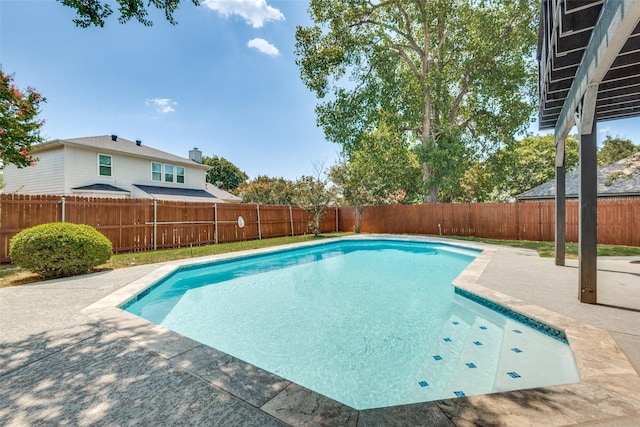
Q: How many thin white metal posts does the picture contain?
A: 6